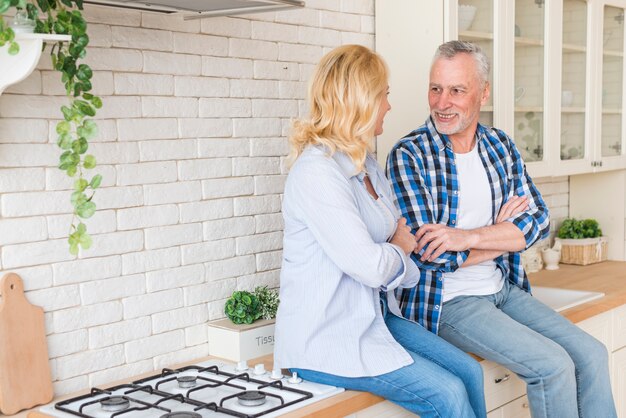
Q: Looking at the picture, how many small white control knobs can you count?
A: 4